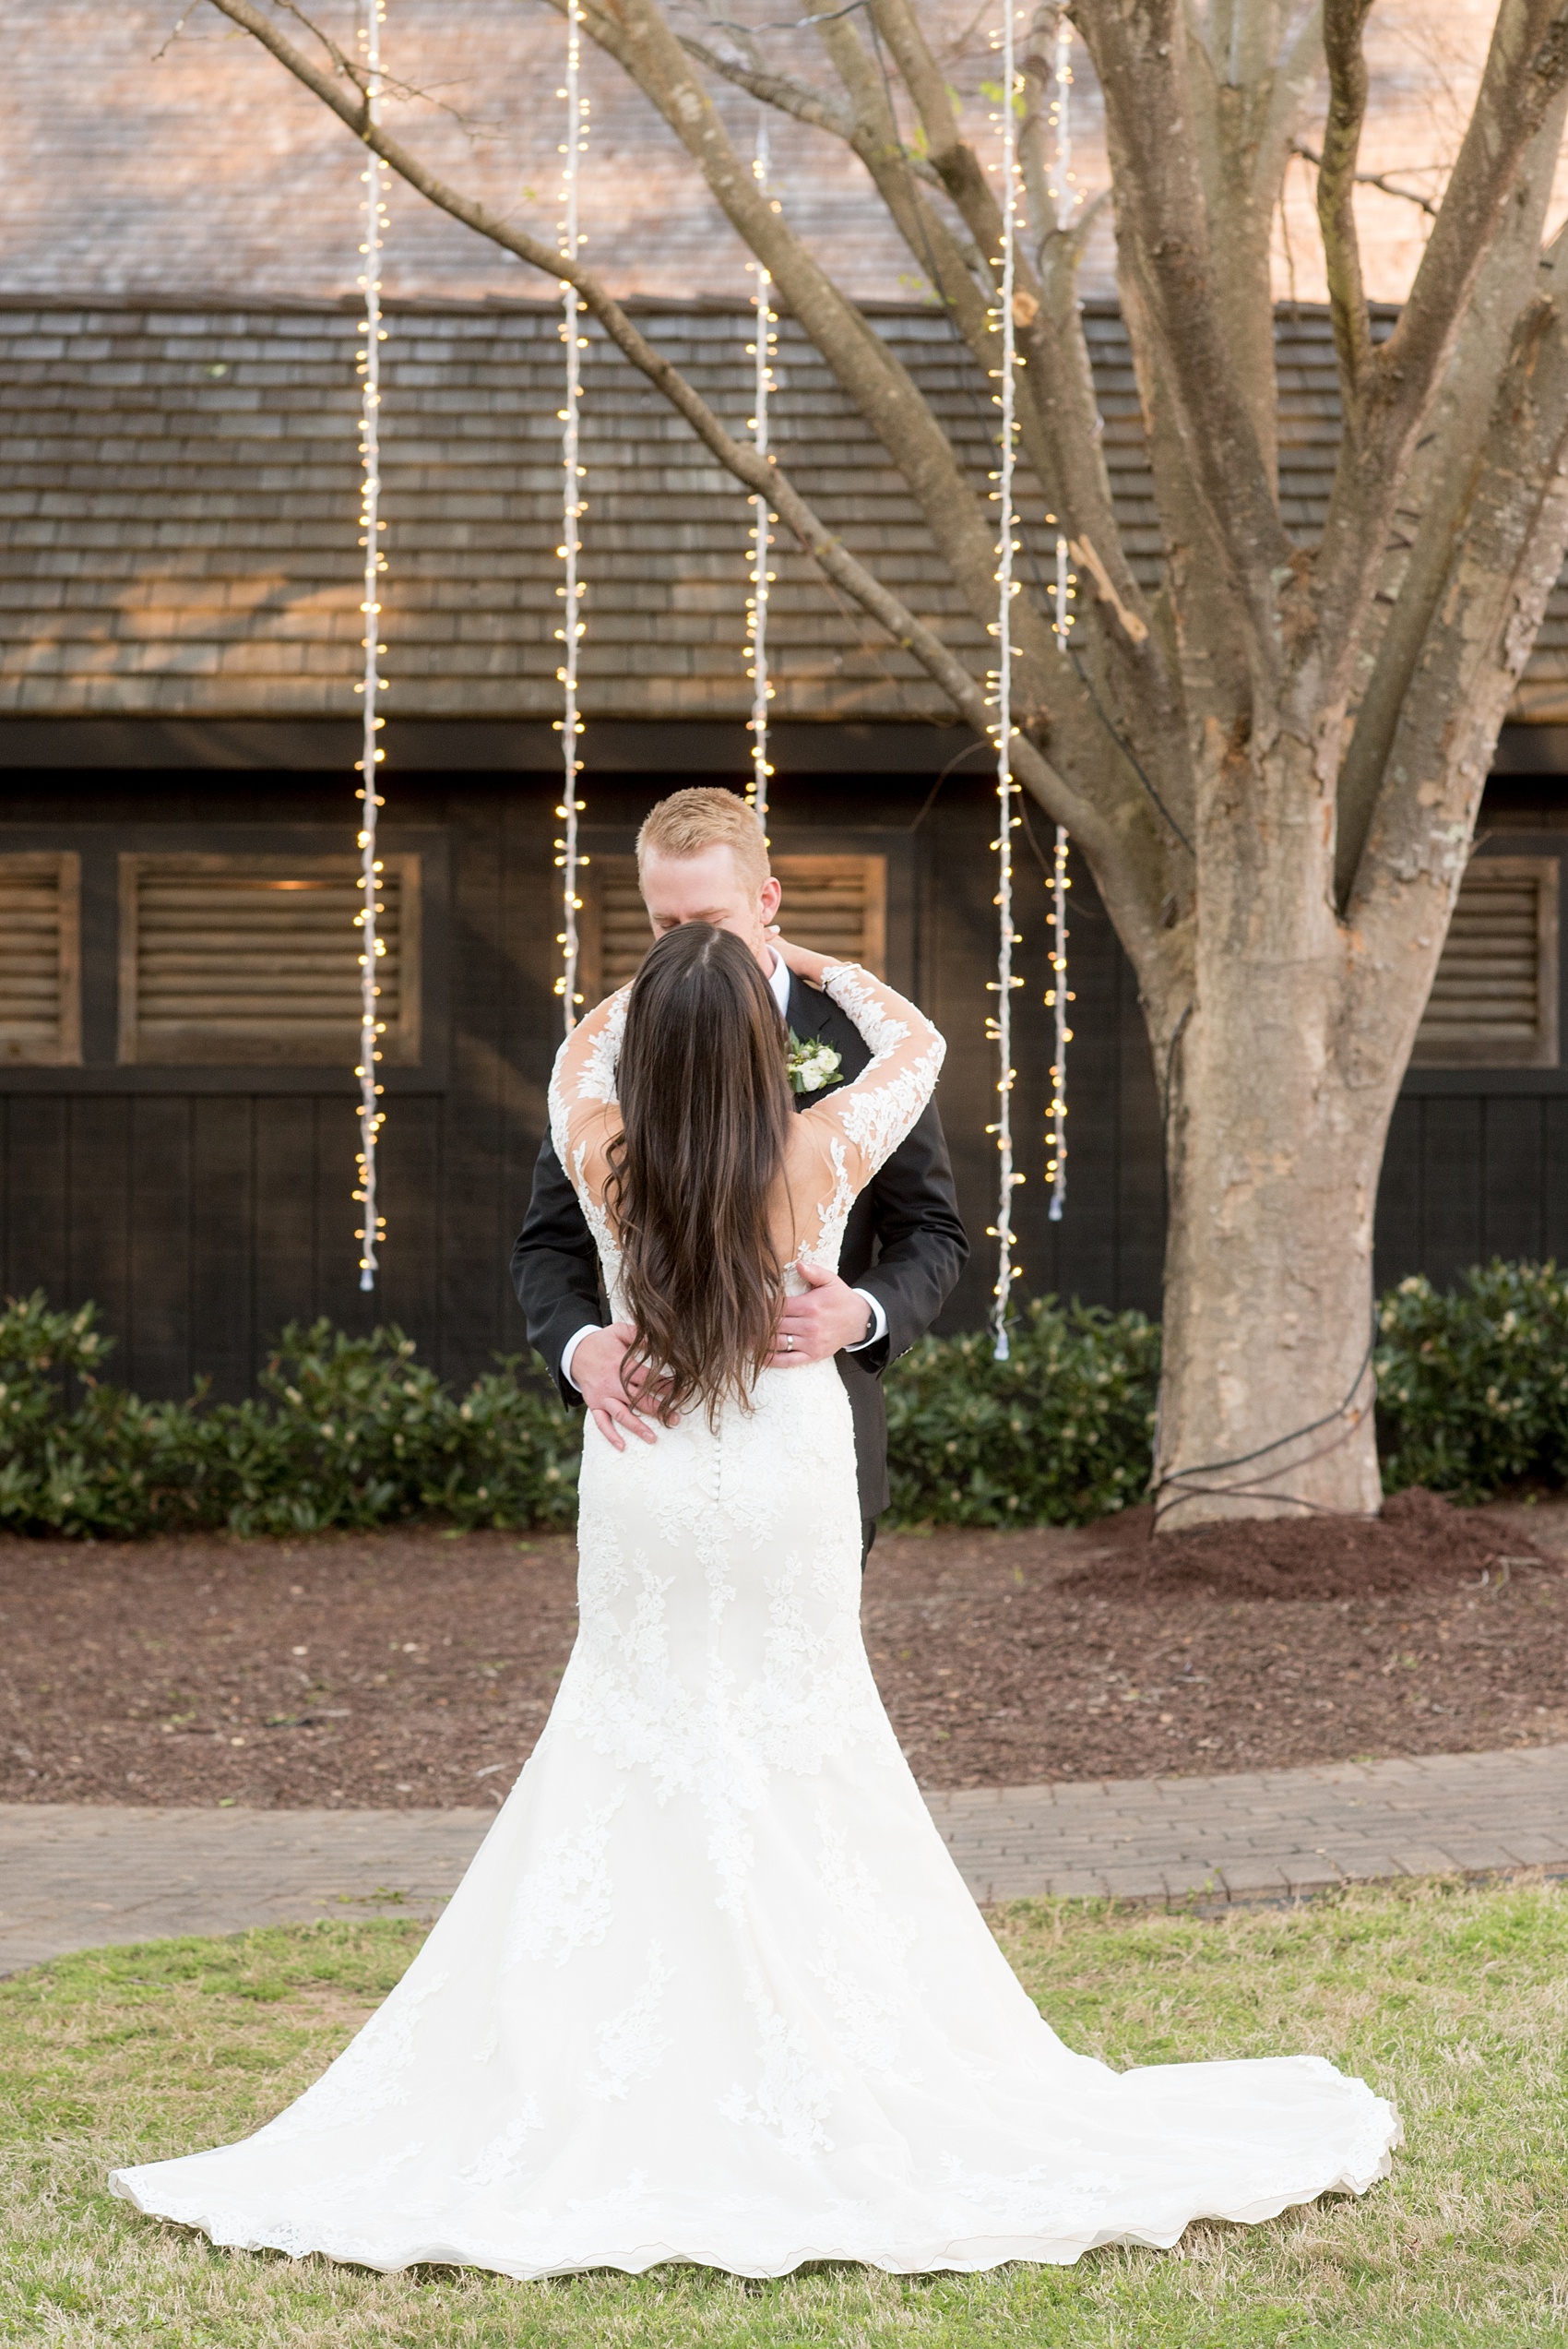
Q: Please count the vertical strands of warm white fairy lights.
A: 5